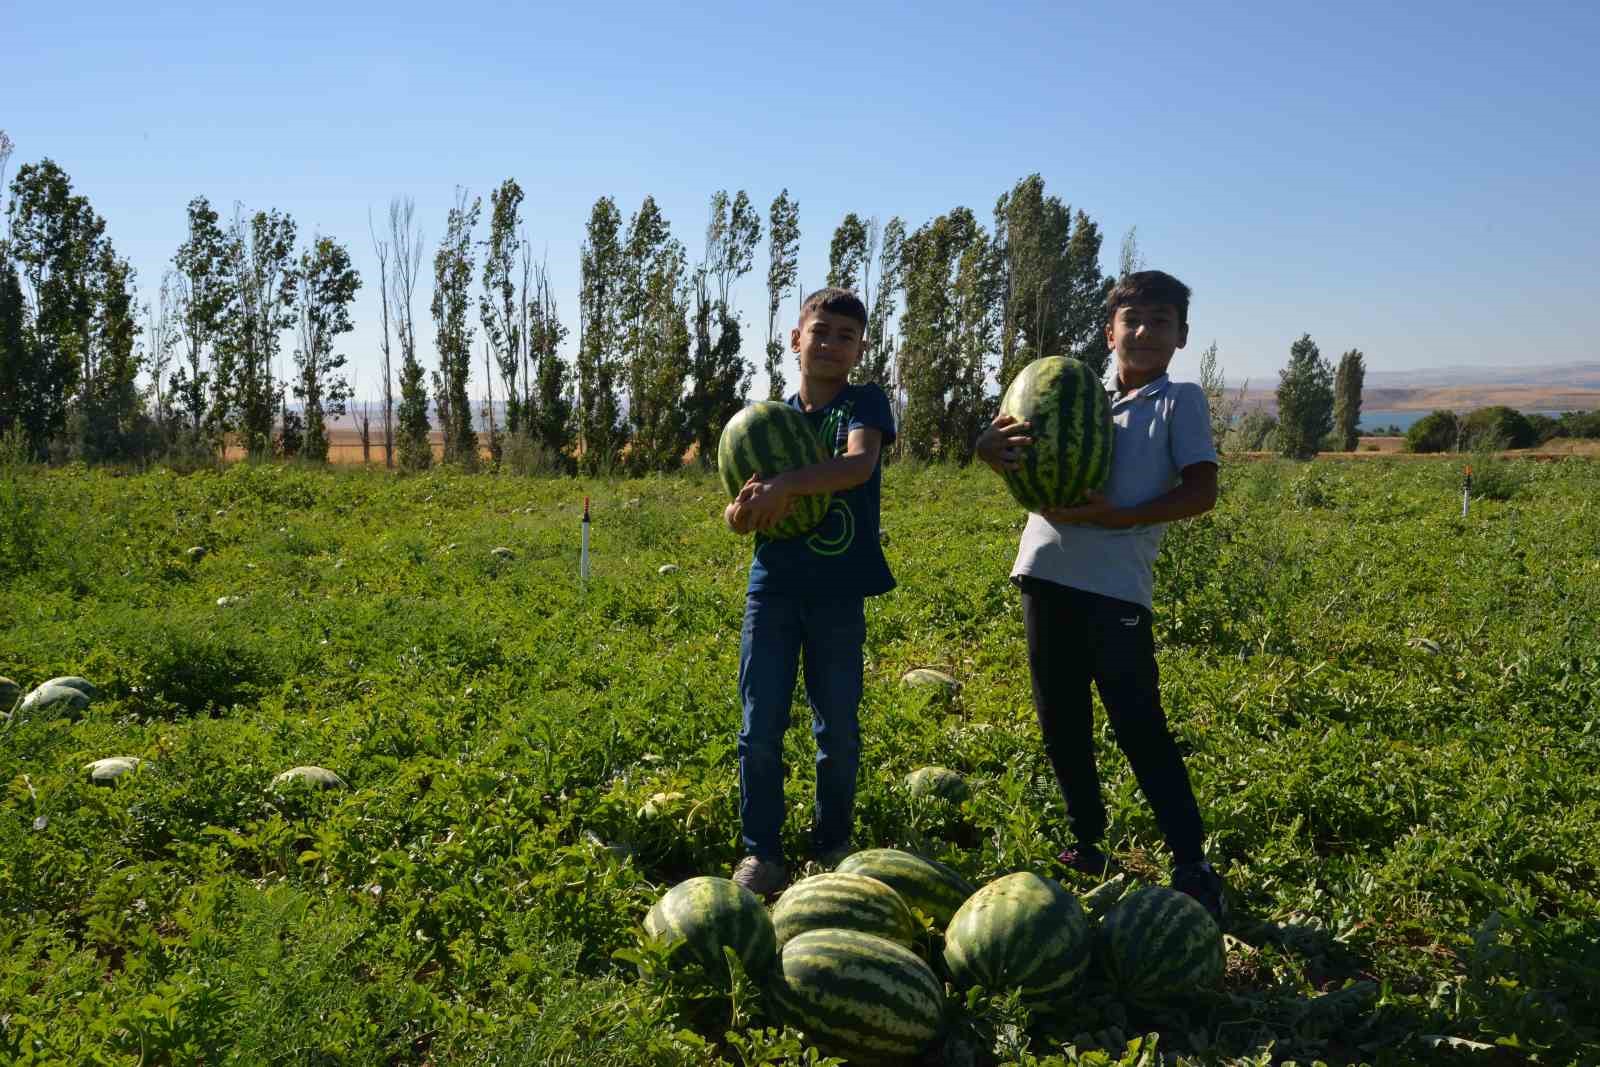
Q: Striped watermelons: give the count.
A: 8